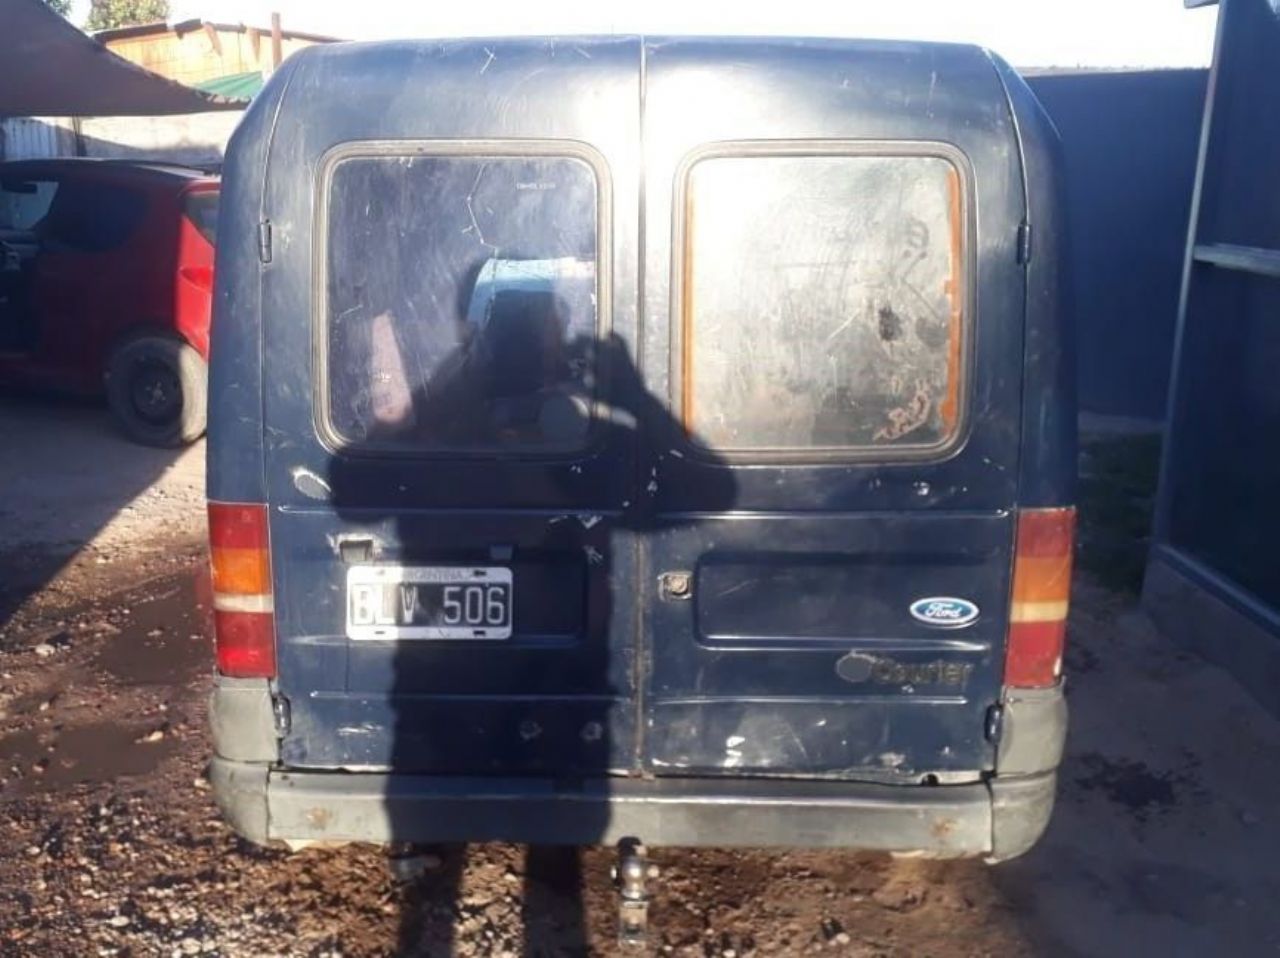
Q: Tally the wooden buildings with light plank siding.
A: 1